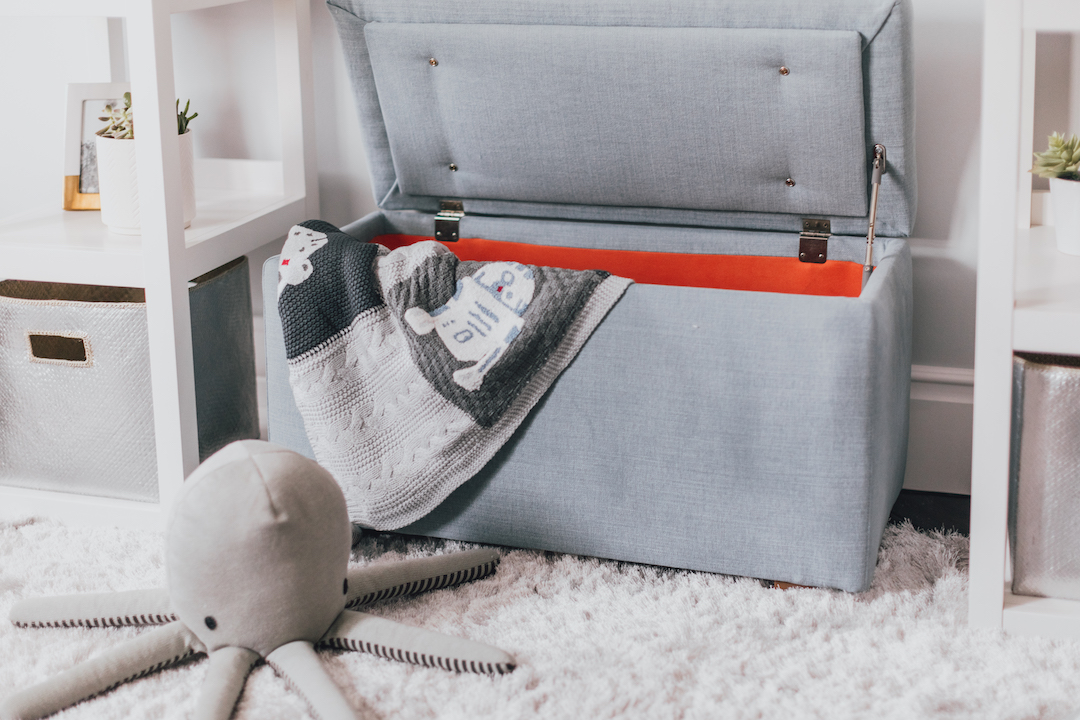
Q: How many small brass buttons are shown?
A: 4